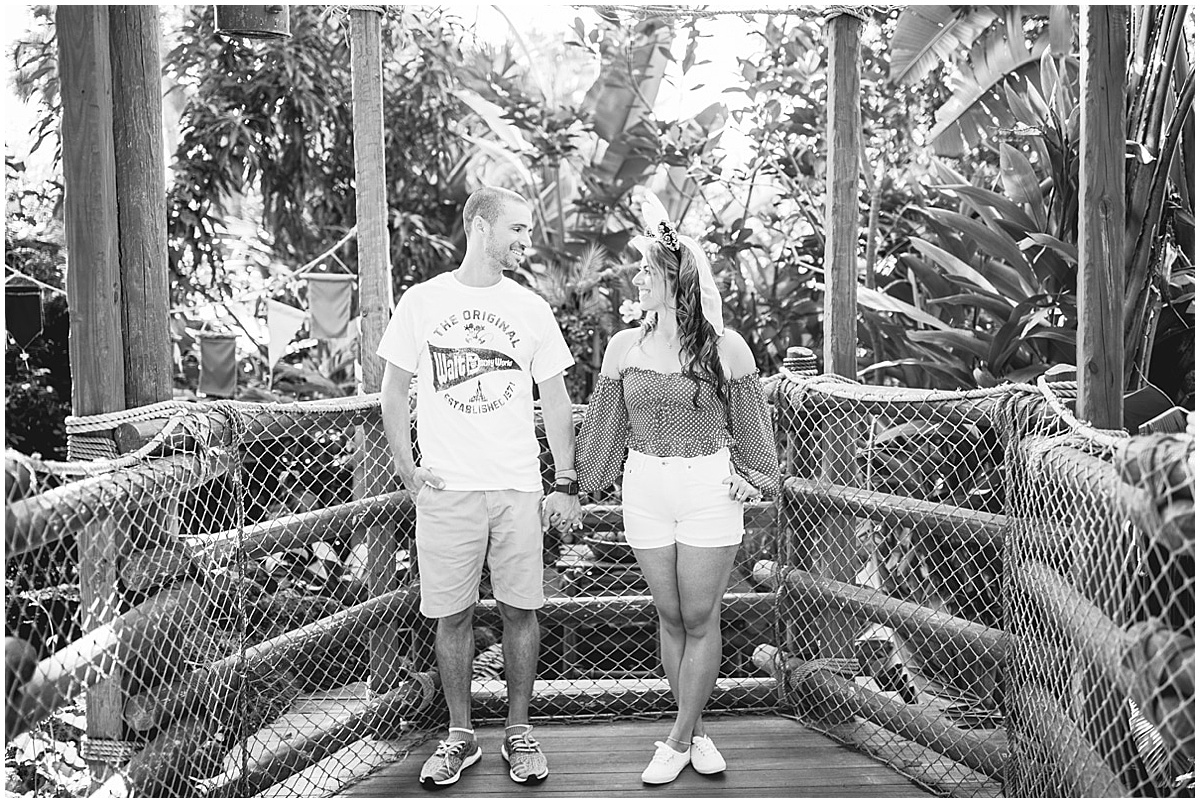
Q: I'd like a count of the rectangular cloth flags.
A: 2